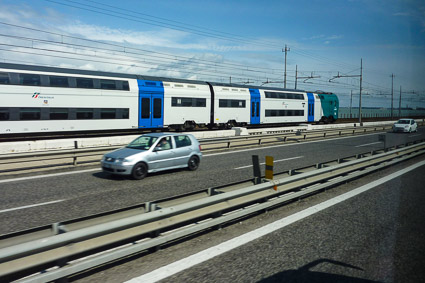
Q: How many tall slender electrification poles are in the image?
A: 6